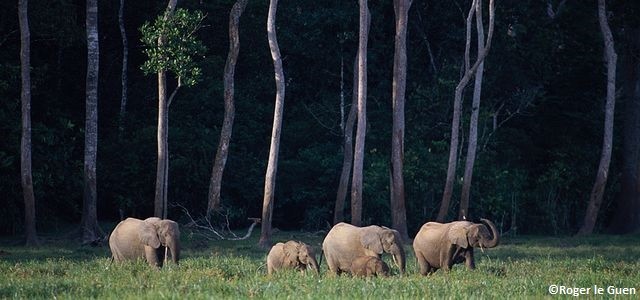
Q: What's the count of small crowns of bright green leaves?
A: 1